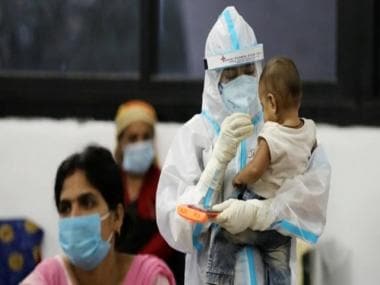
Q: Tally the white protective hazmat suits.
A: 1